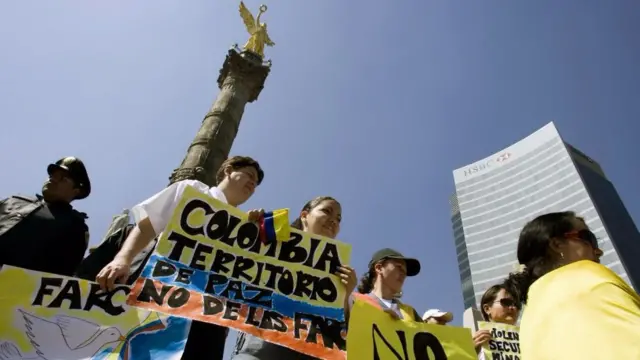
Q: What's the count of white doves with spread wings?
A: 1